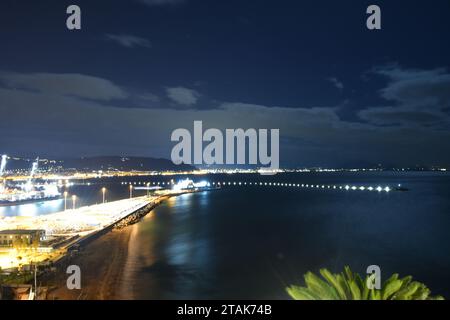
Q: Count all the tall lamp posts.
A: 5